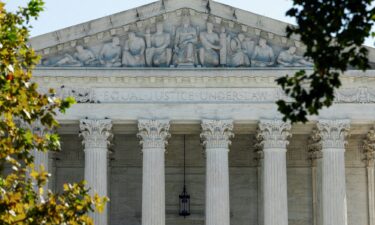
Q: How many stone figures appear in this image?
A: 9